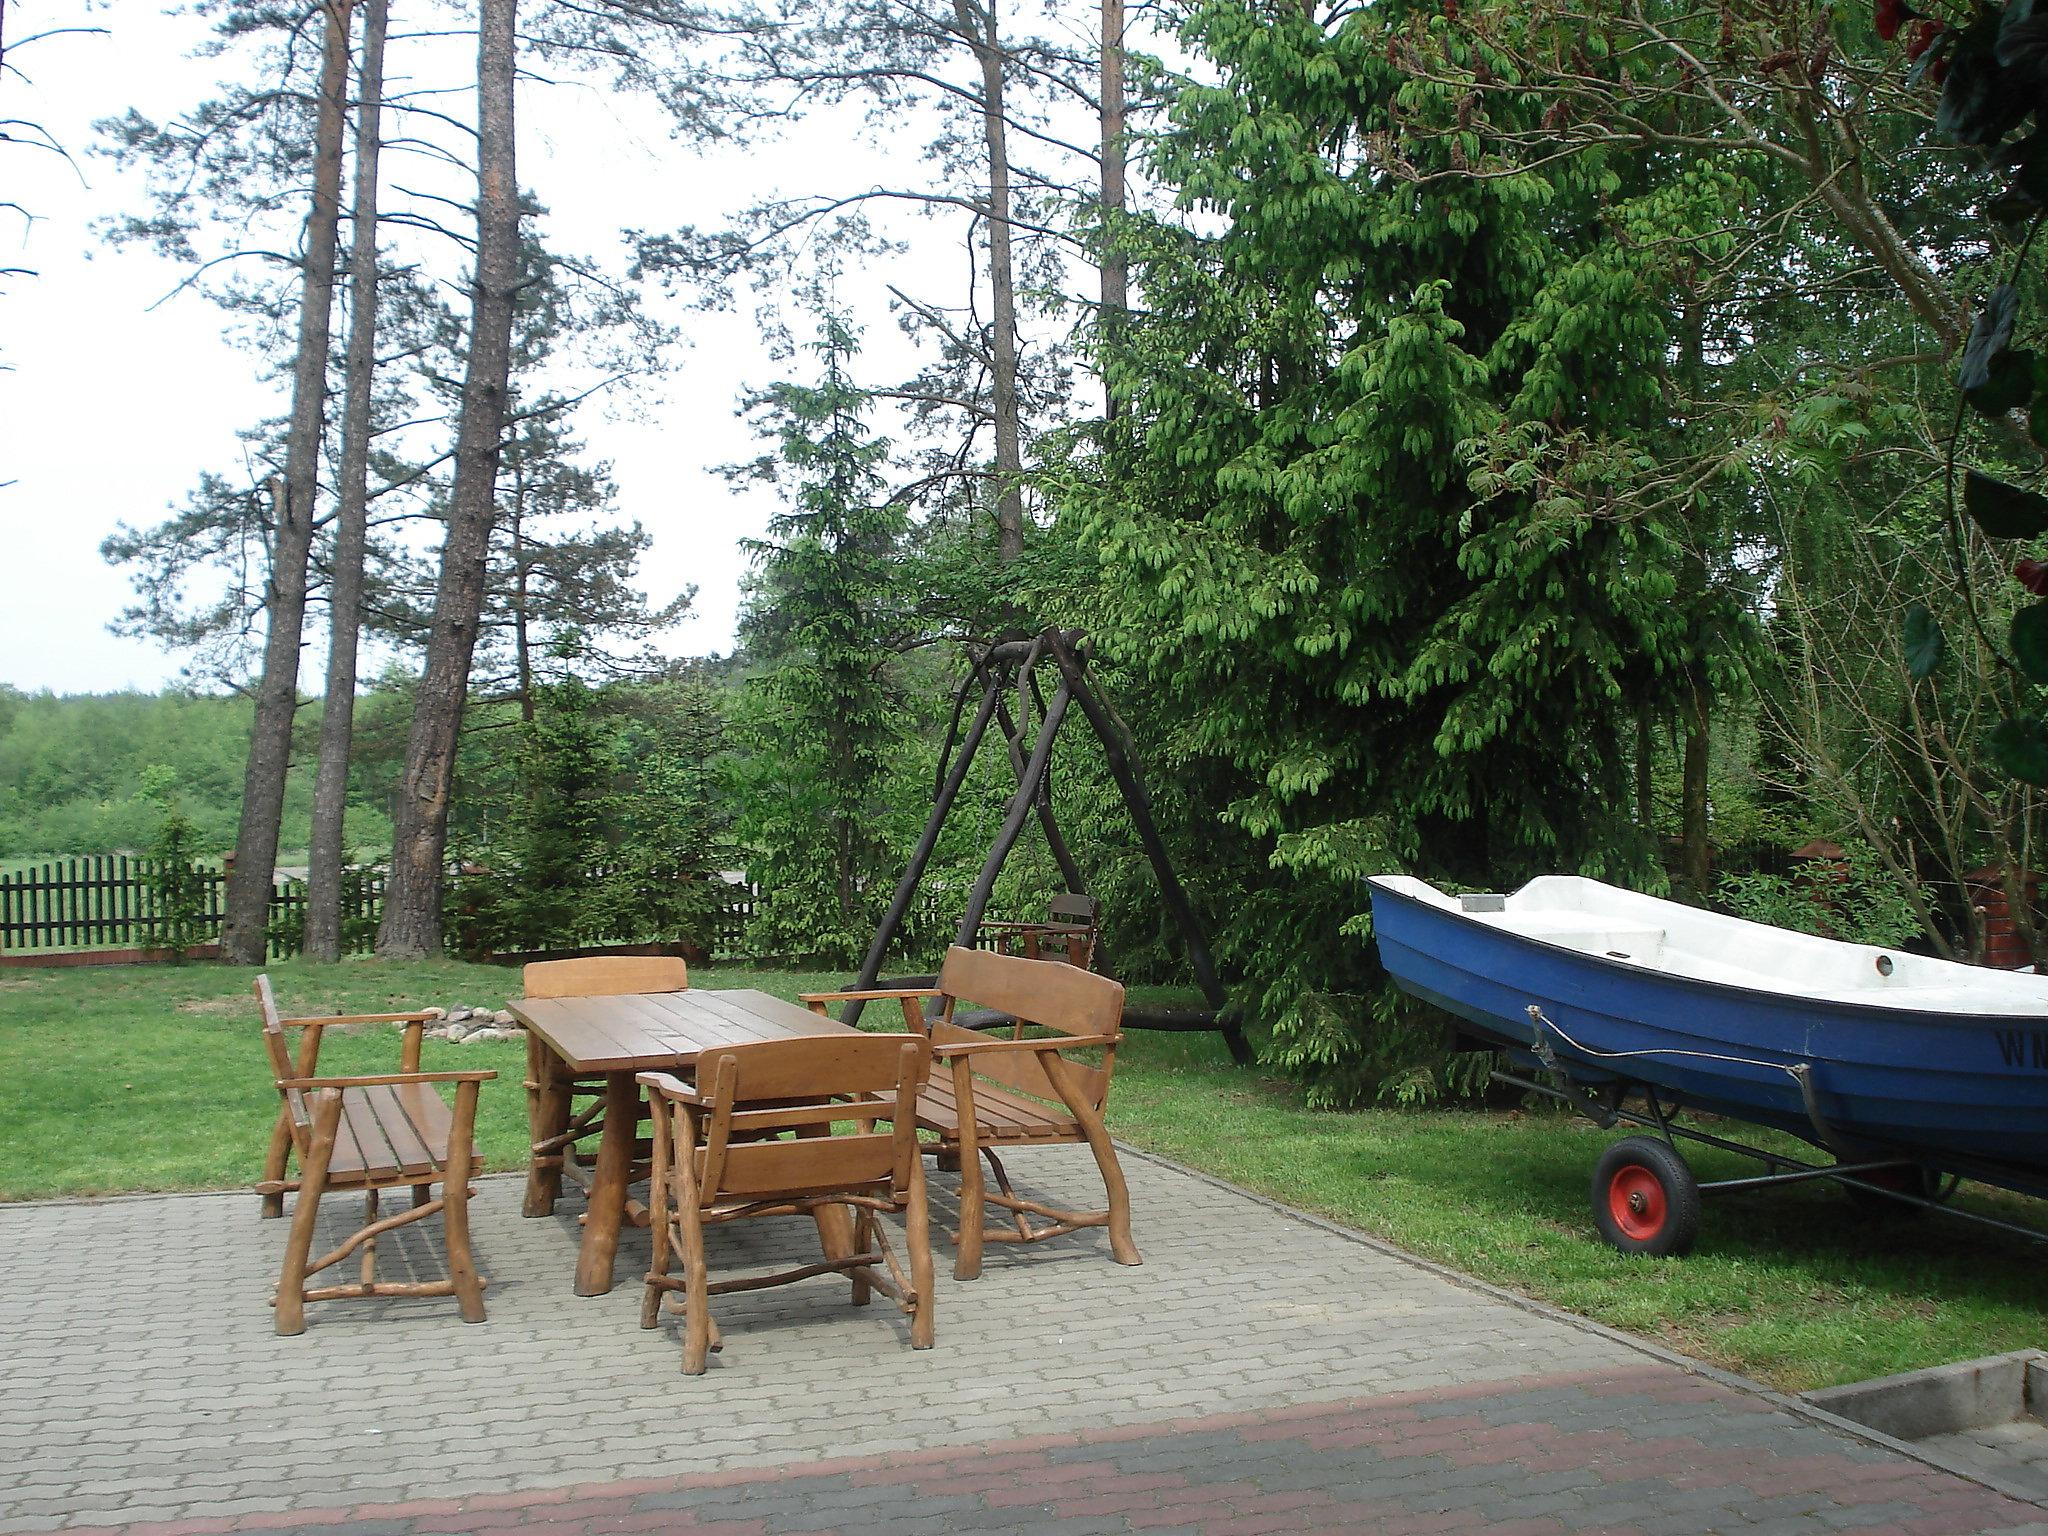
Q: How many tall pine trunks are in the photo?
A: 5